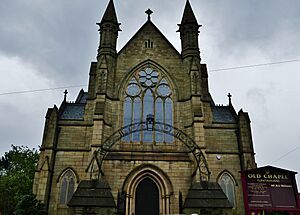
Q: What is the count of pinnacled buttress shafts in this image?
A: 2